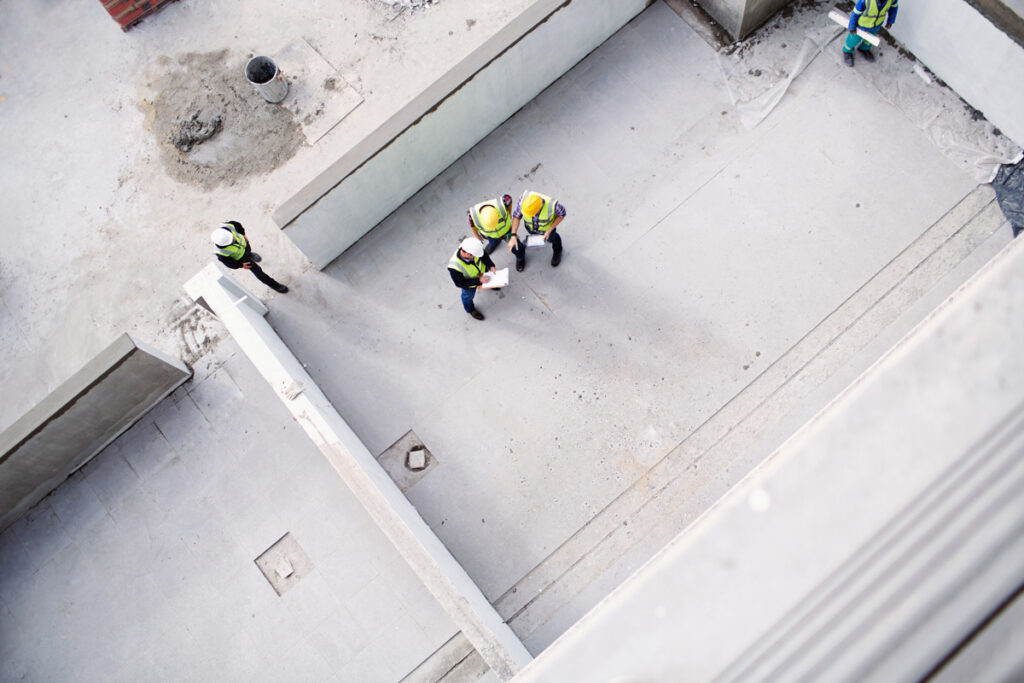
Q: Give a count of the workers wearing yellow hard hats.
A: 2